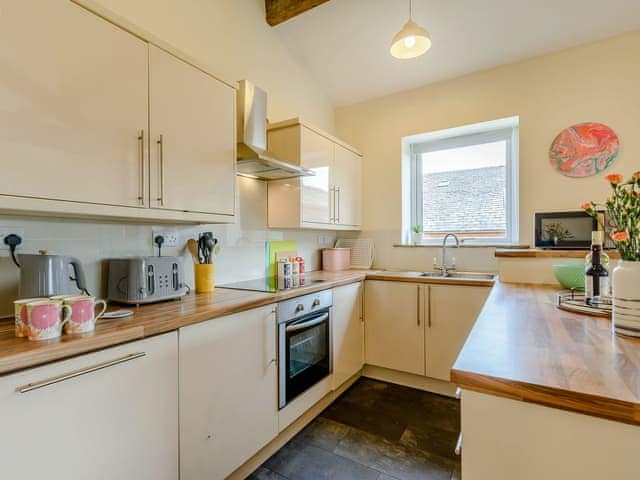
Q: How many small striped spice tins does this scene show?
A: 3